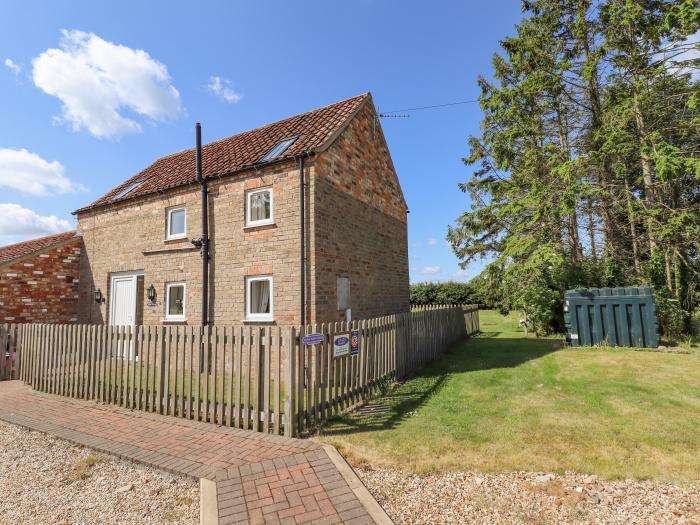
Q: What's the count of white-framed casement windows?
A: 4